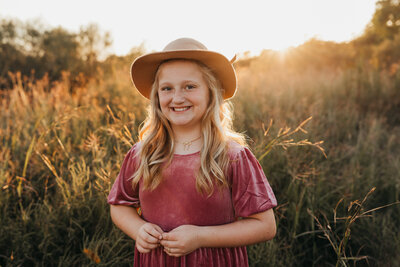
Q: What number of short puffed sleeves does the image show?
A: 2